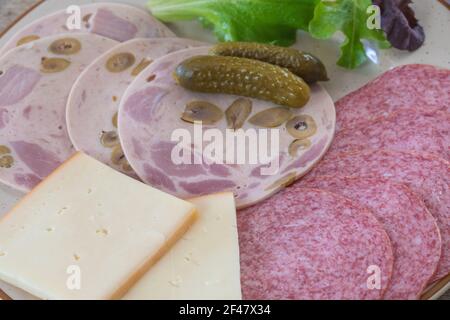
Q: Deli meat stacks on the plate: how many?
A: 2